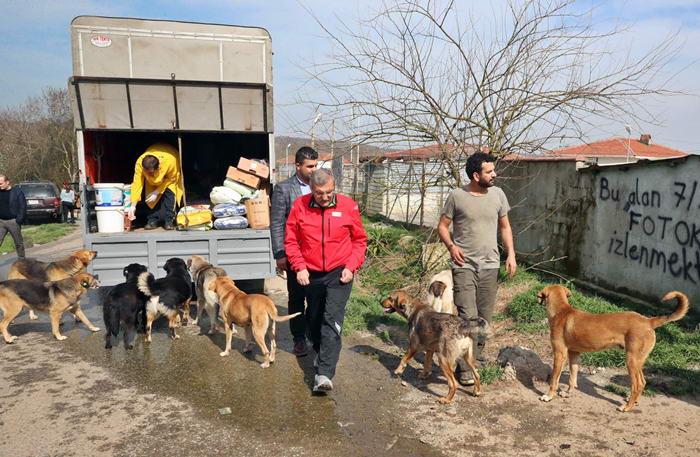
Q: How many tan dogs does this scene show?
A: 2